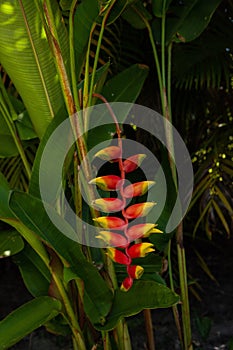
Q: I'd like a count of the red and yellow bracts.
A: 13